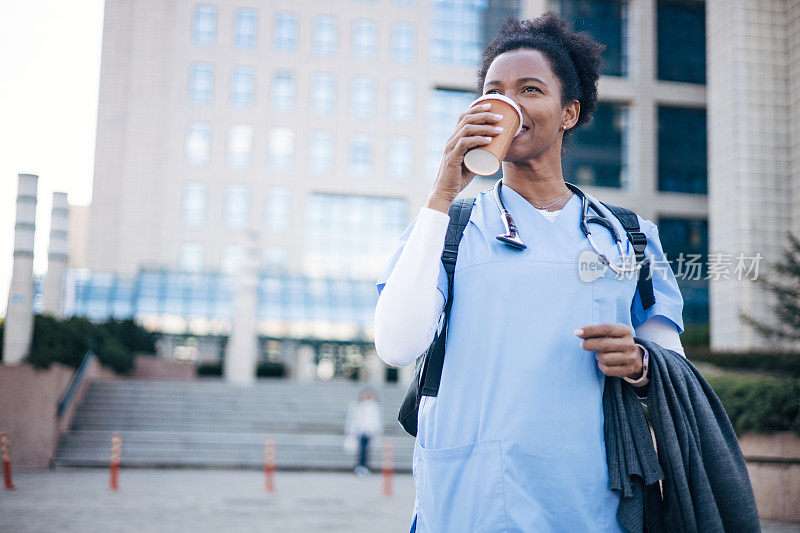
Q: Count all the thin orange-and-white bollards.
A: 4